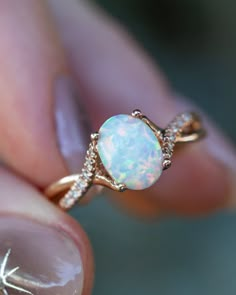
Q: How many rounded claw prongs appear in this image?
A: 4